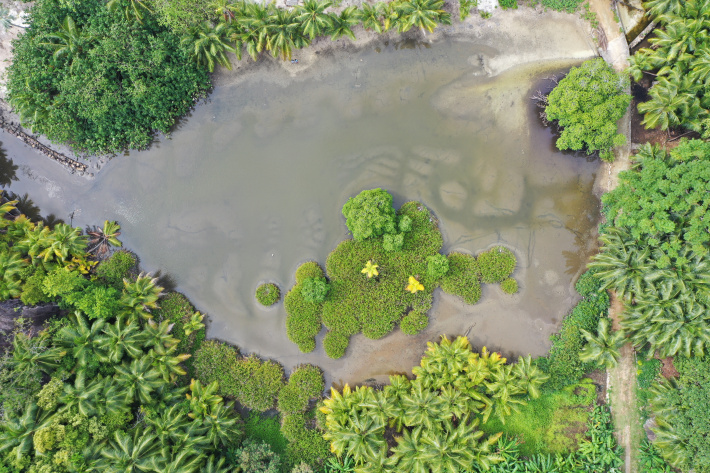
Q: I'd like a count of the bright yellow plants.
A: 2